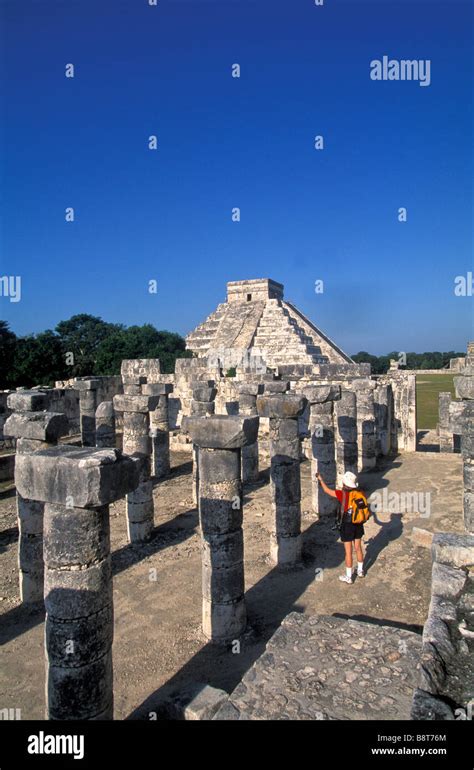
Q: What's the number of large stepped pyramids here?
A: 1